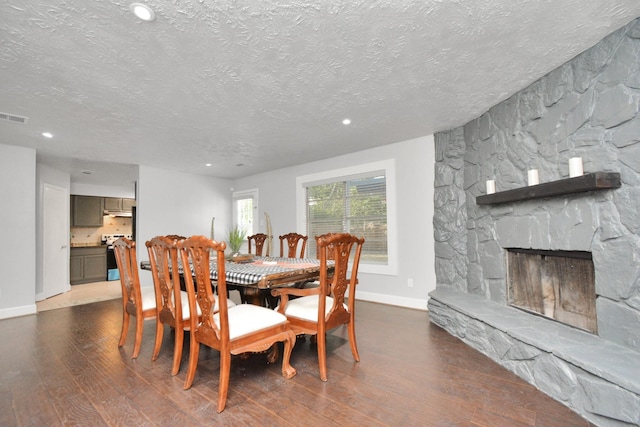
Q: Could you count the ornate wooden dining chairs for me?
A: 8